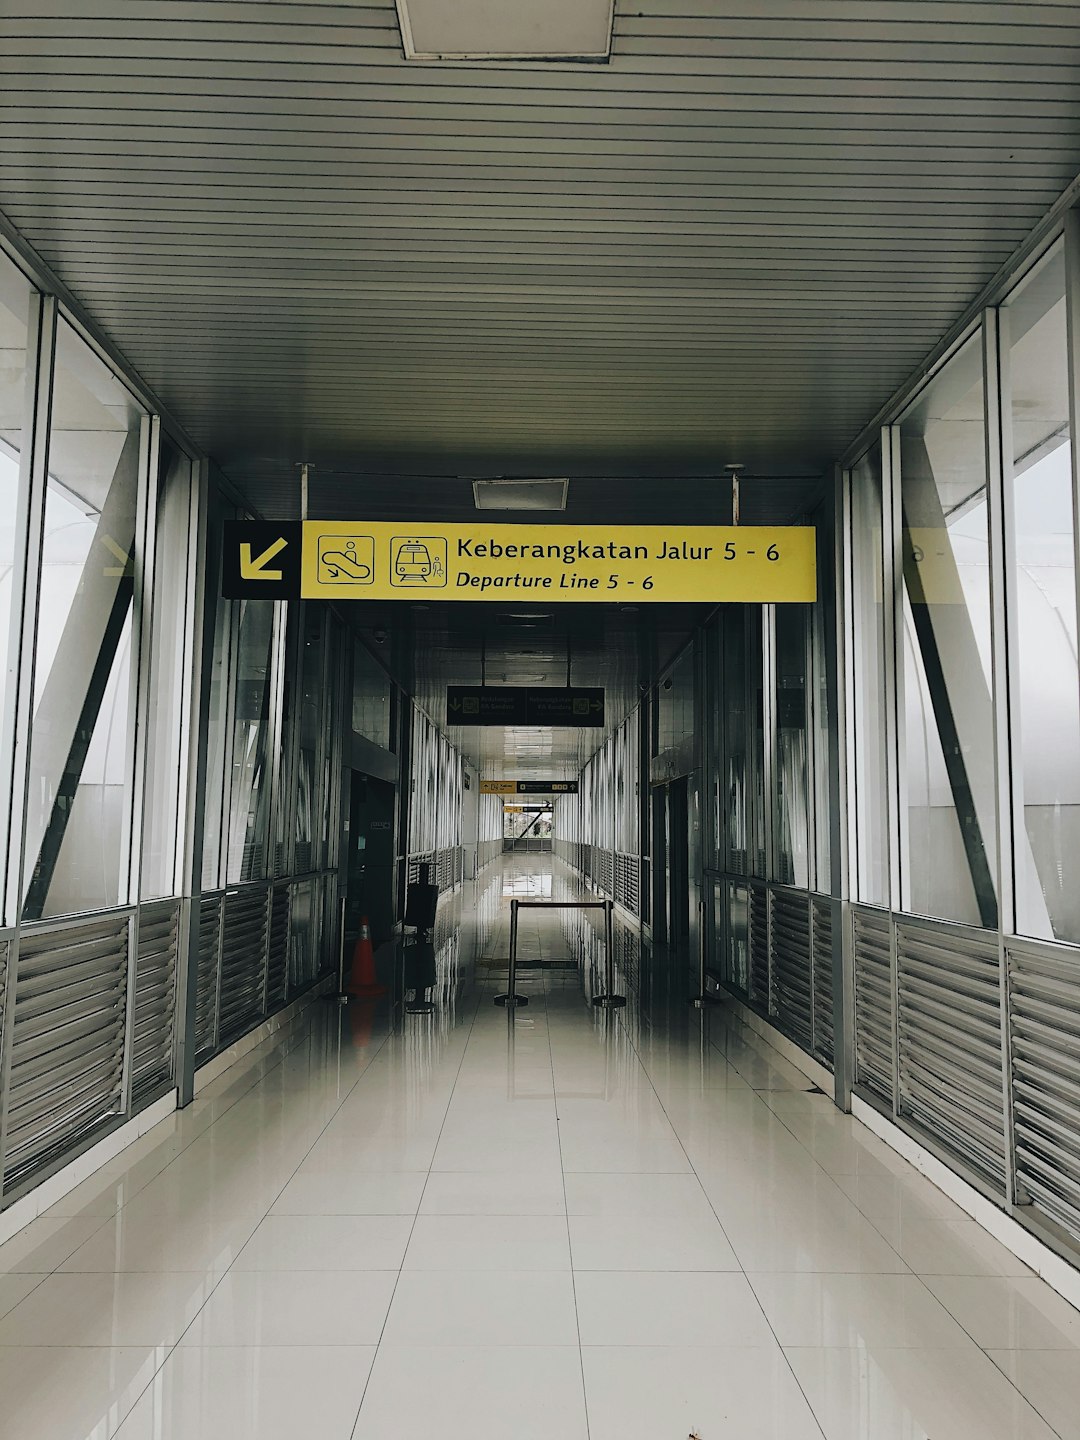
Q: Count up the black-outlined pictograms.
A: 2